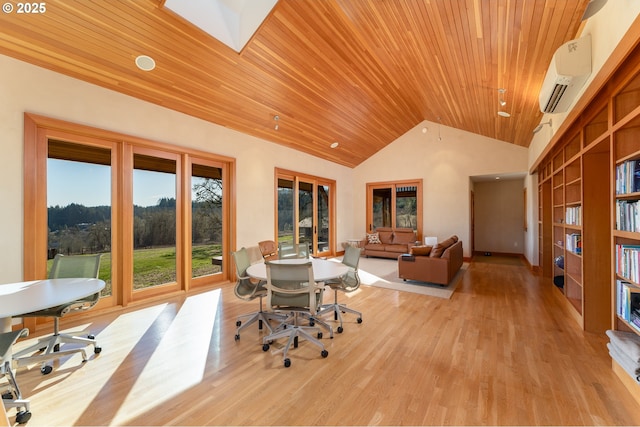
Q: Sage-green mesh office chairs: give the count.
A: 6